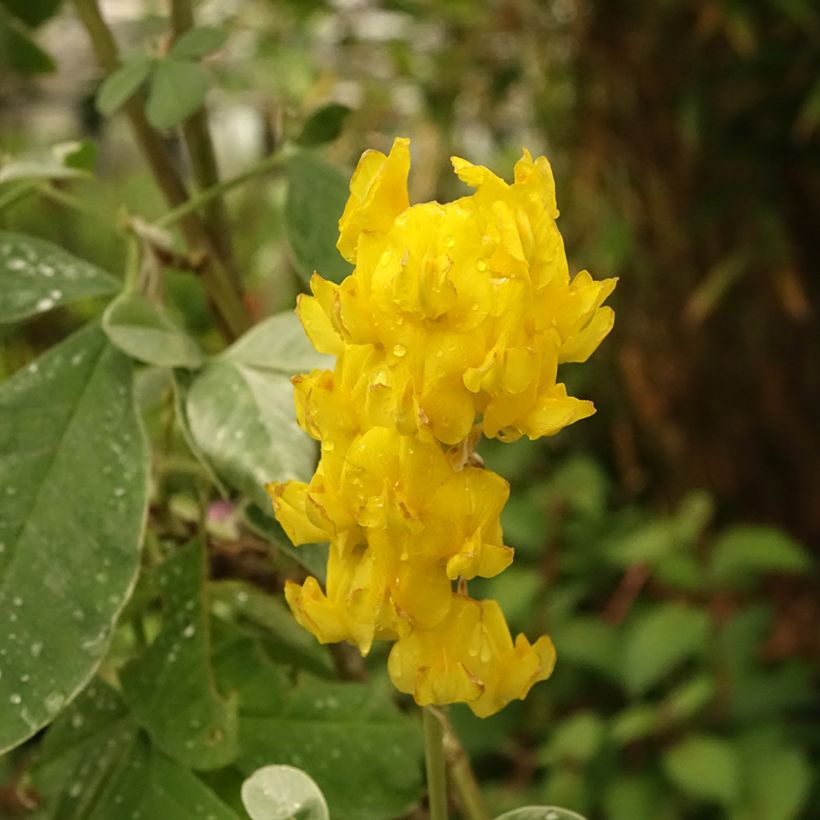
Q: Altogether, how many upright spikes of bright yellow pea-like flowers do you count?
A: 1